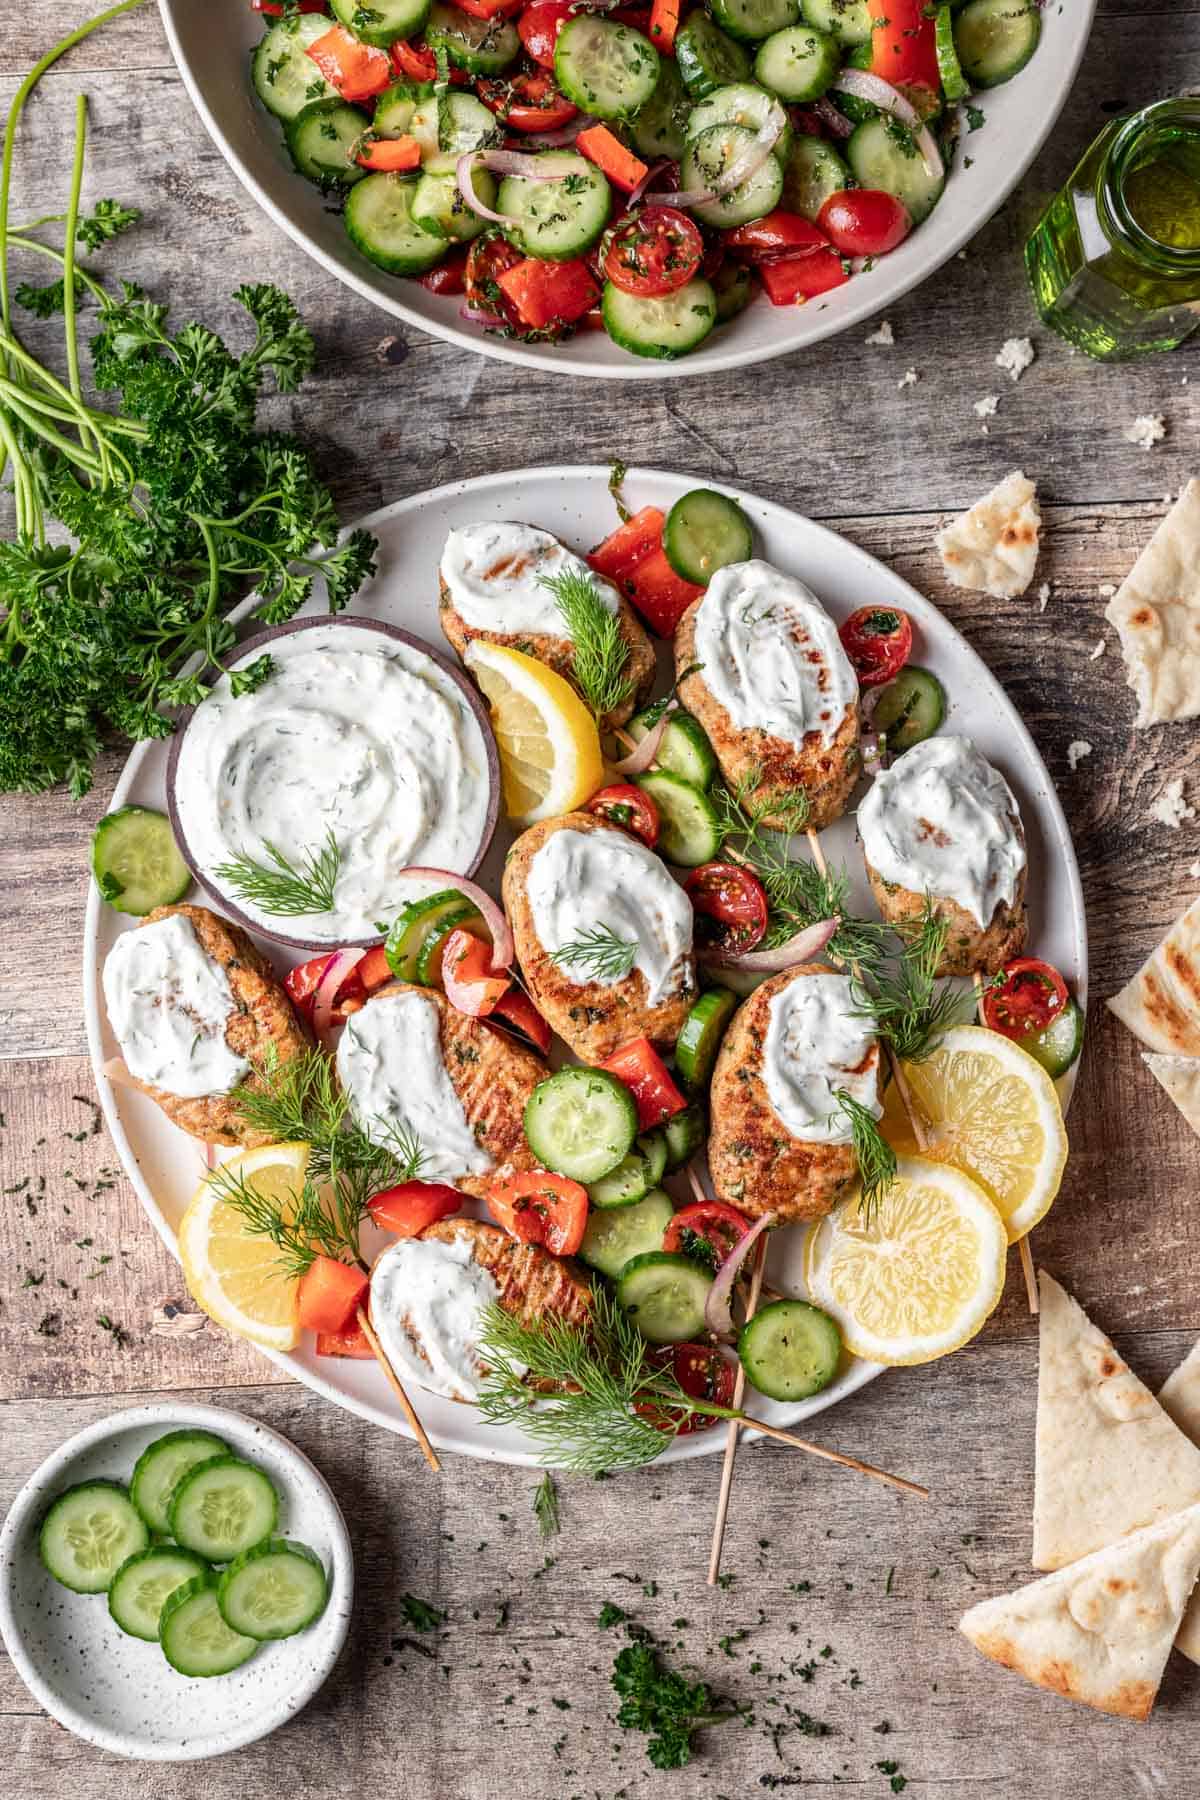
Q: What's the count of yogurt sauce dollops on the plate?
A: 8